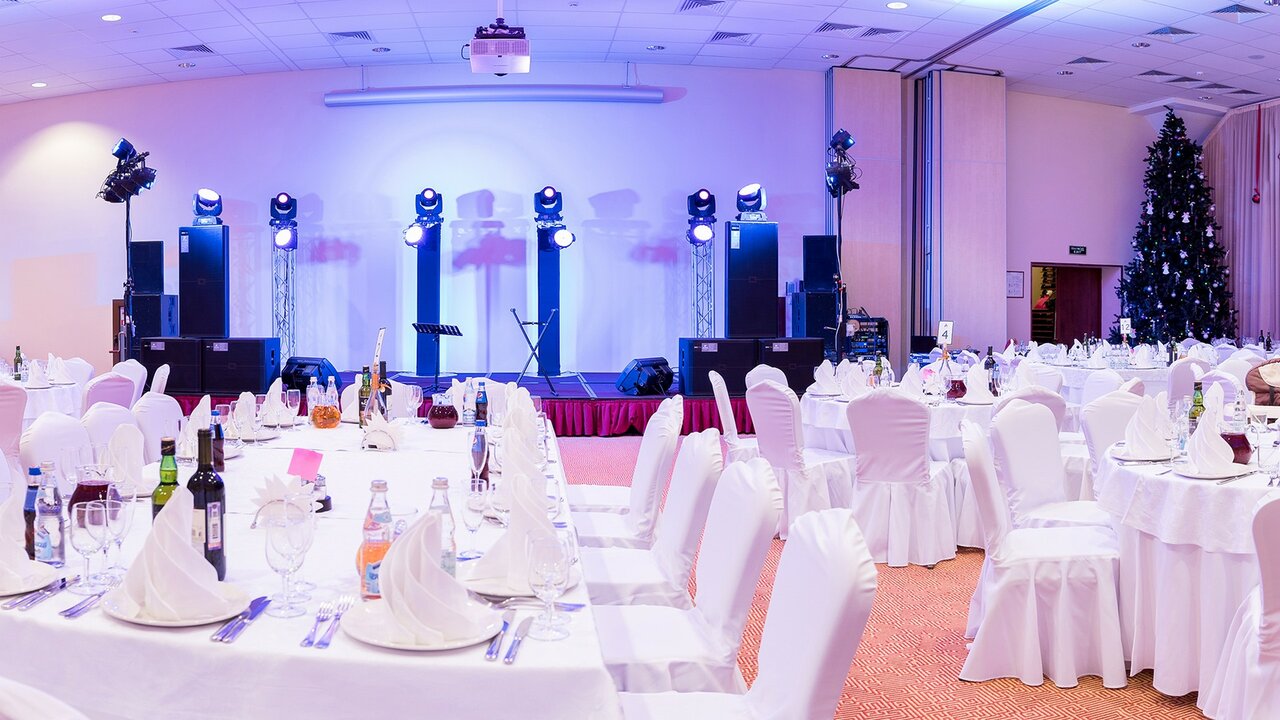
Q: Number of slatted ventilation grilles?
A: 13